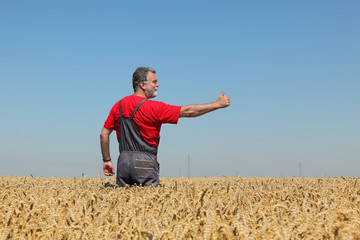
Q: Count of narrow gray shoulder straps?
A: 2